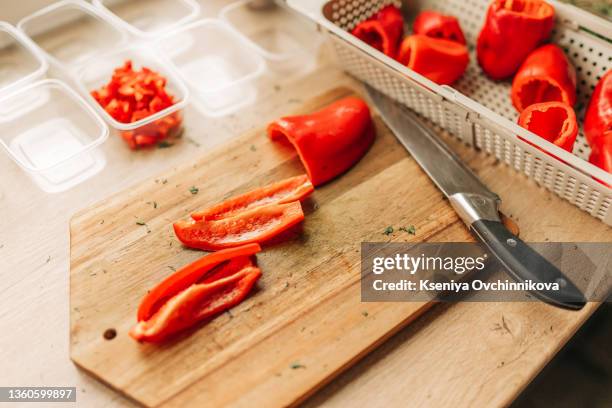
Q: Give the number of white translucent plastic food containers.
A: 7